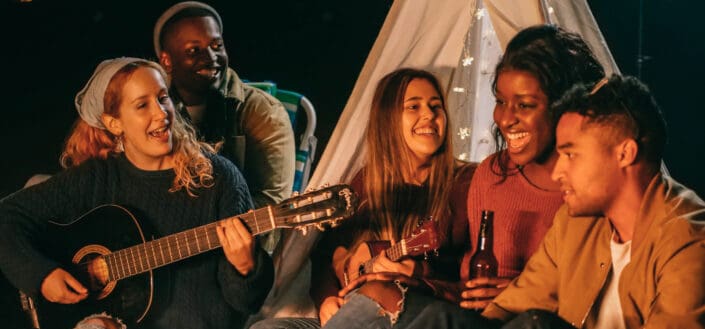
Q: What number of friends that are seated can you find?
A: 5